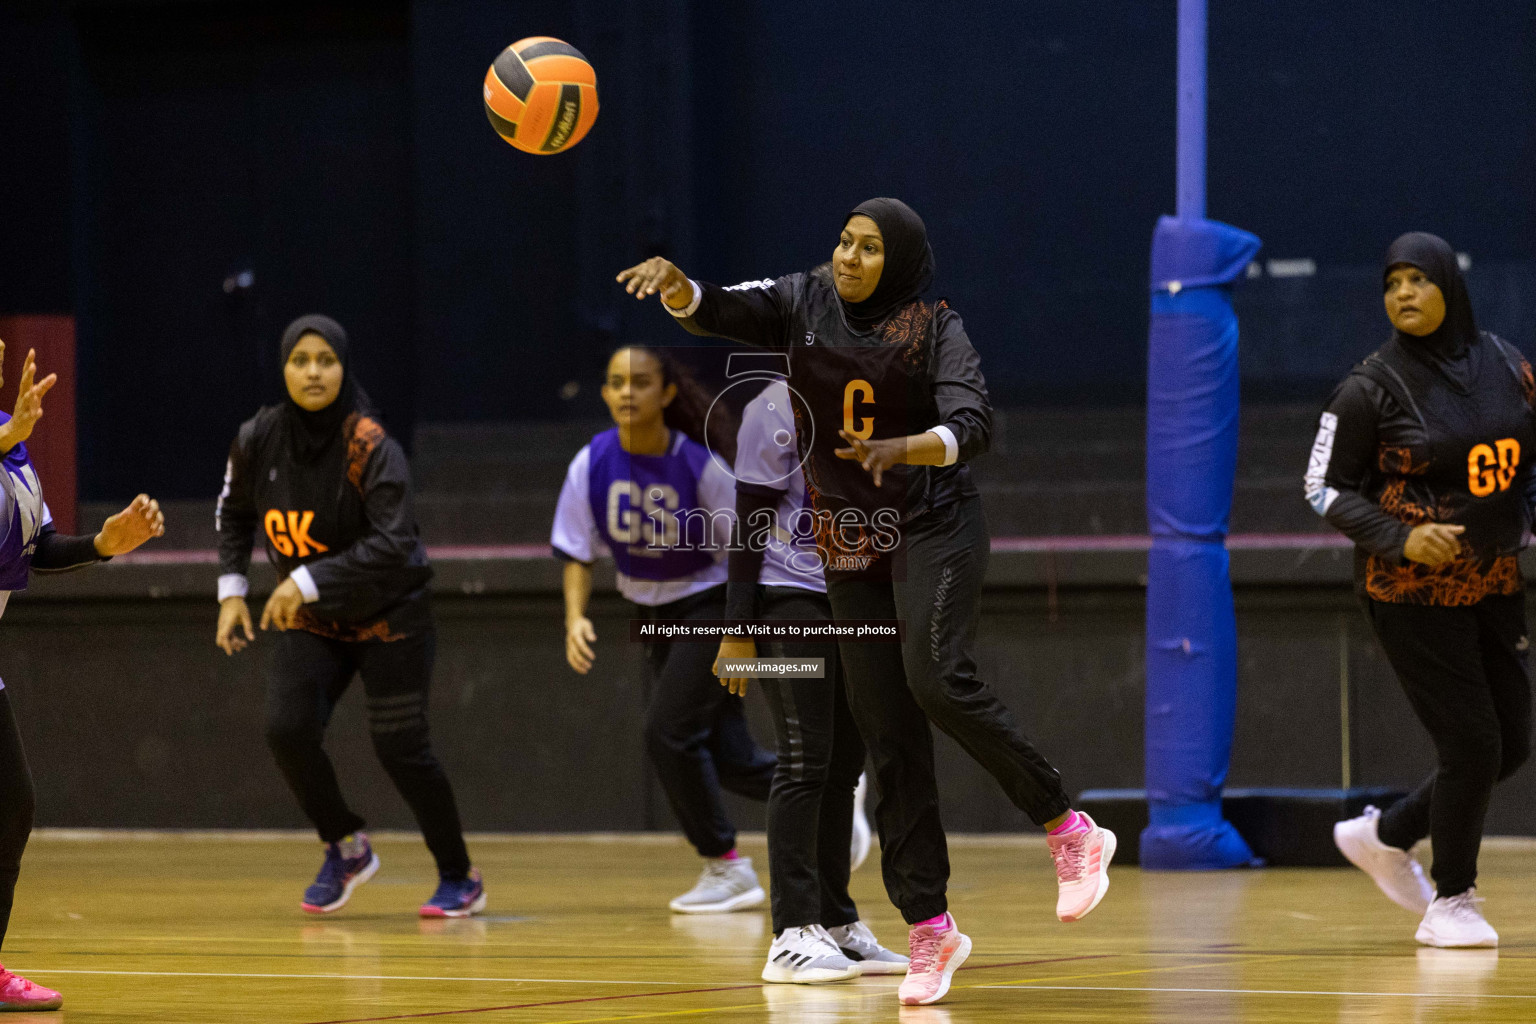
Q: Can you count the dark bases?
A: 1